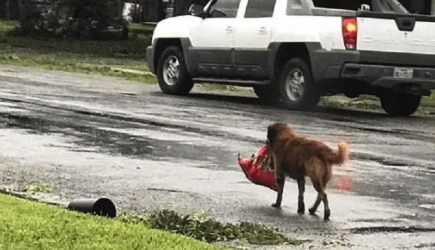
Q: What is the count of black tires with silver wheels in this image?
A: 2